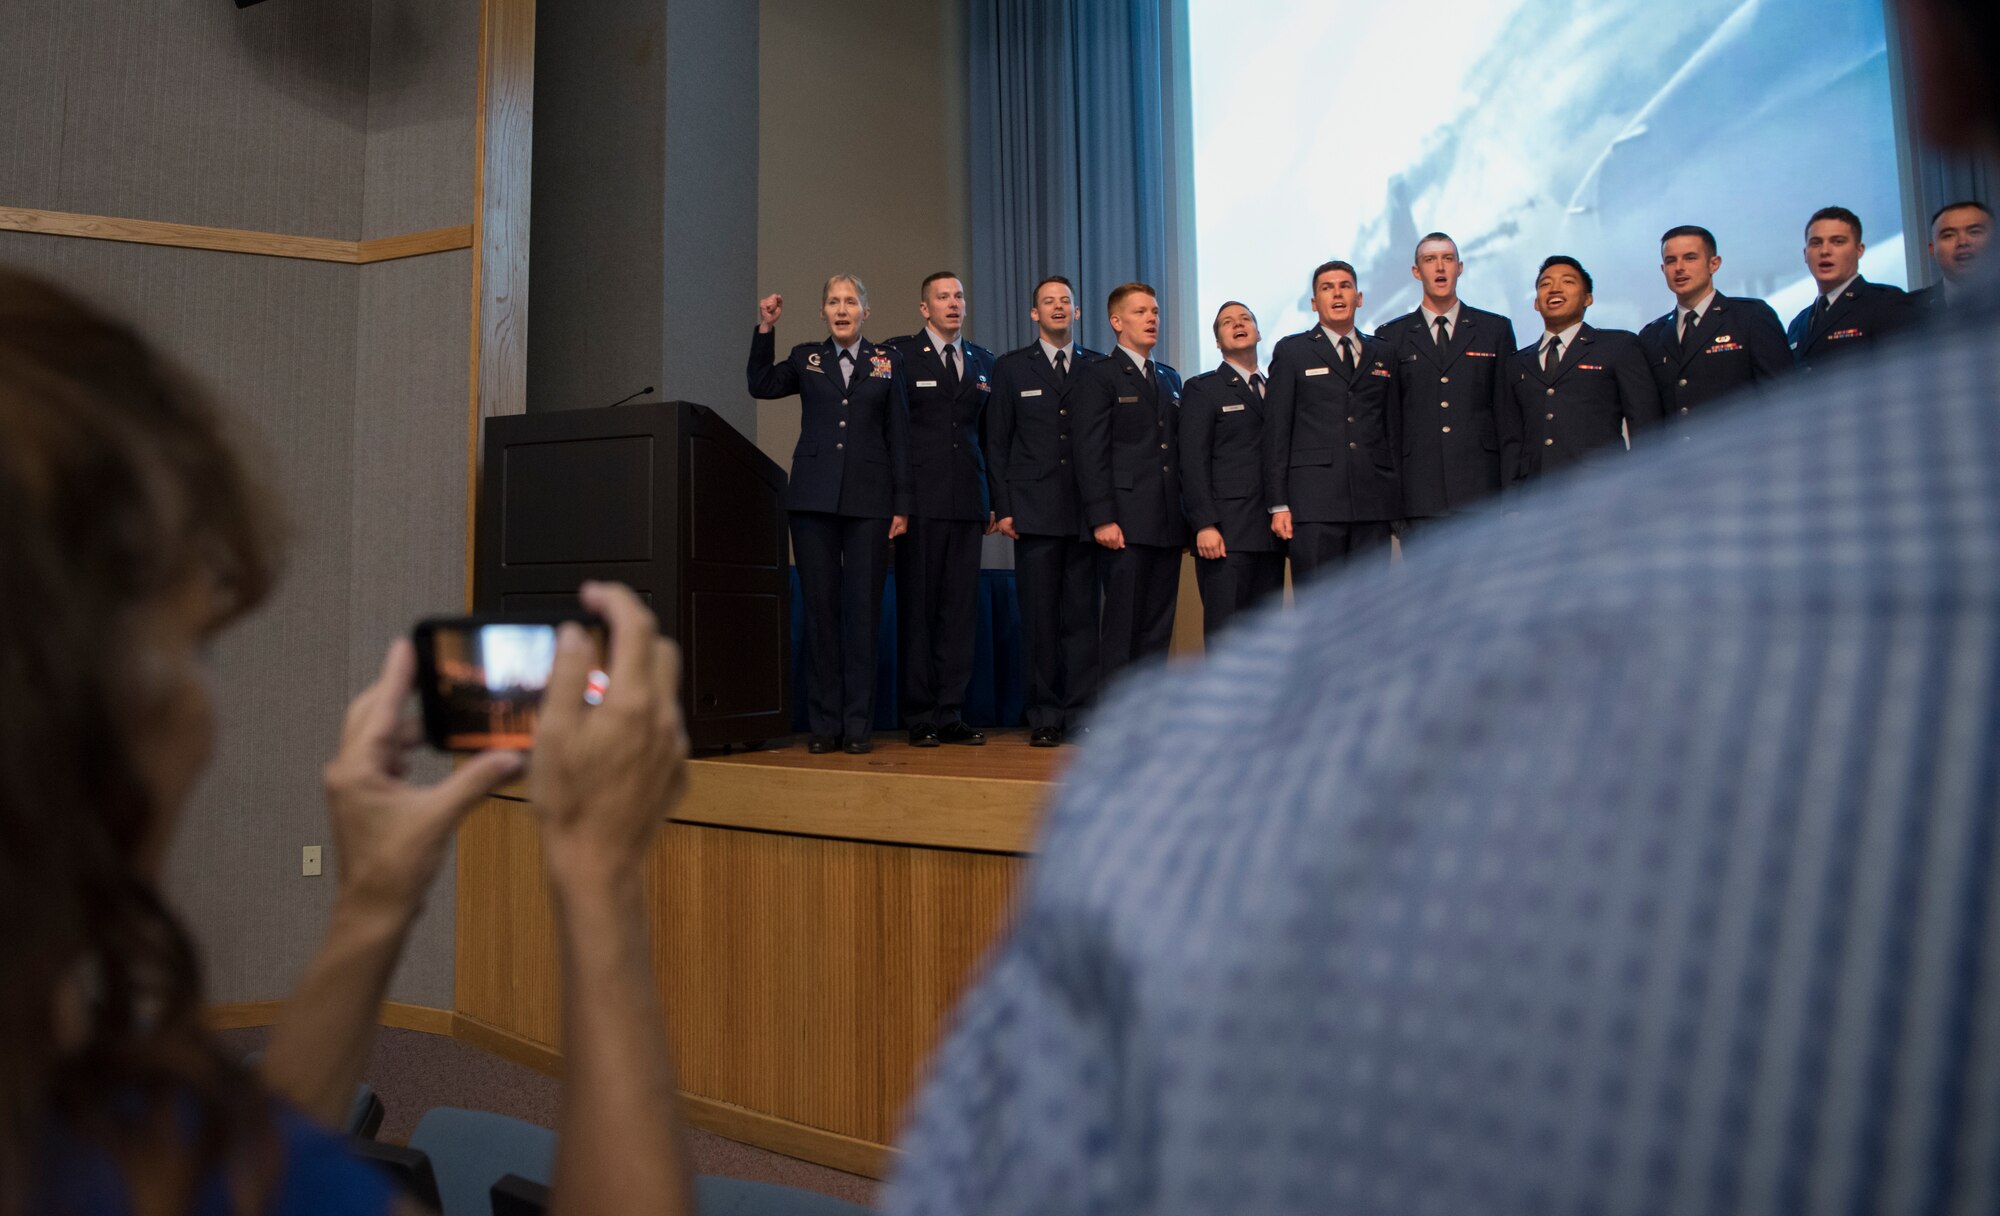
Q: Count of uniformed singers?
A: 11